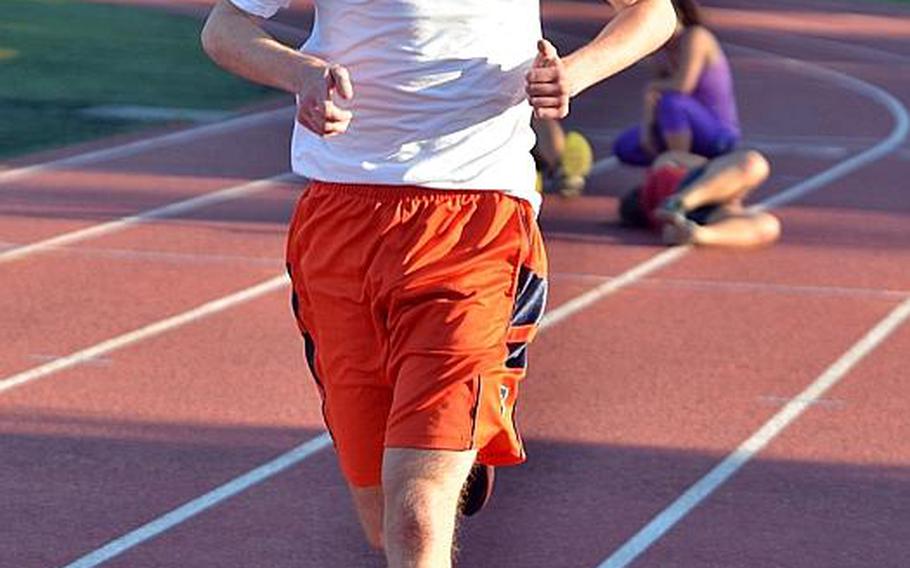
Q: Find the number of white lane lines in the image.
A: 5